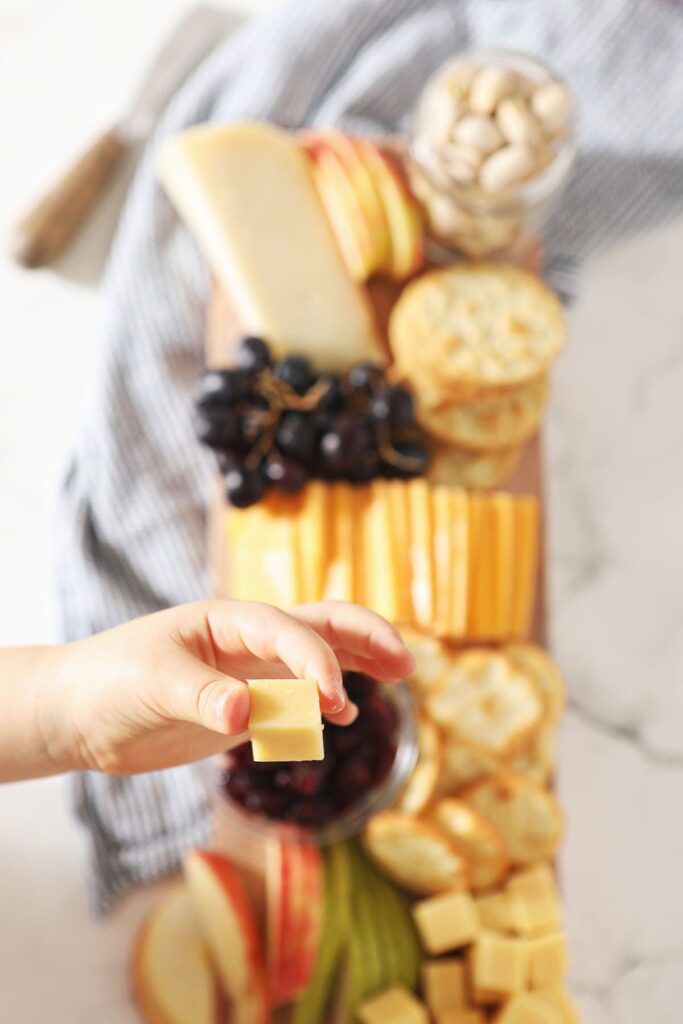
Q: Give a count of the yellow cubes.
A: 11